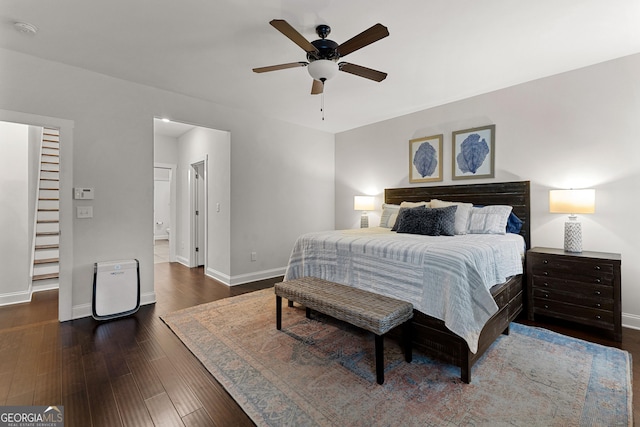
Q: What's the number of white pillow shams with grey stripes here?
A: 2